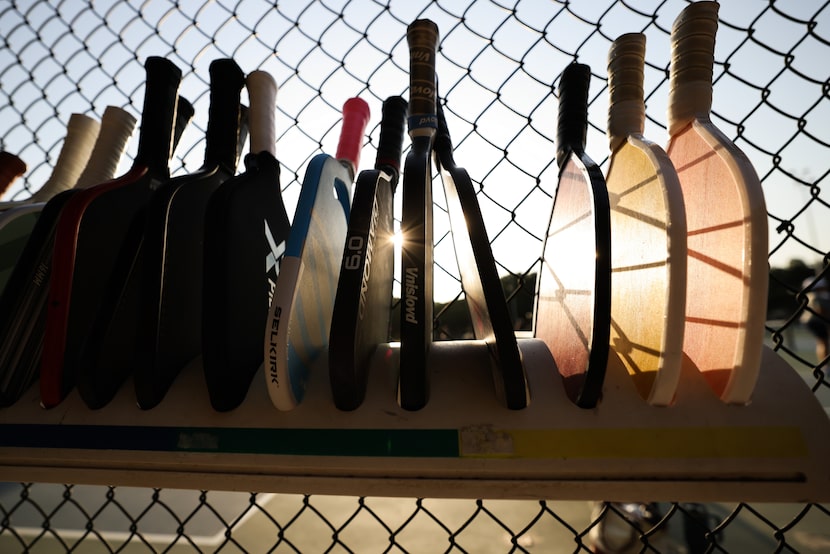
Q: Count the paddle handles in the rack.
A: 15